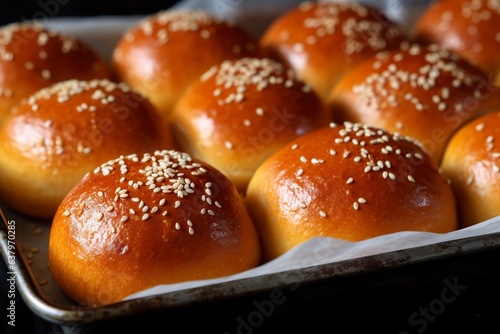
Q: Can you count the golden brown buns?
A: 10